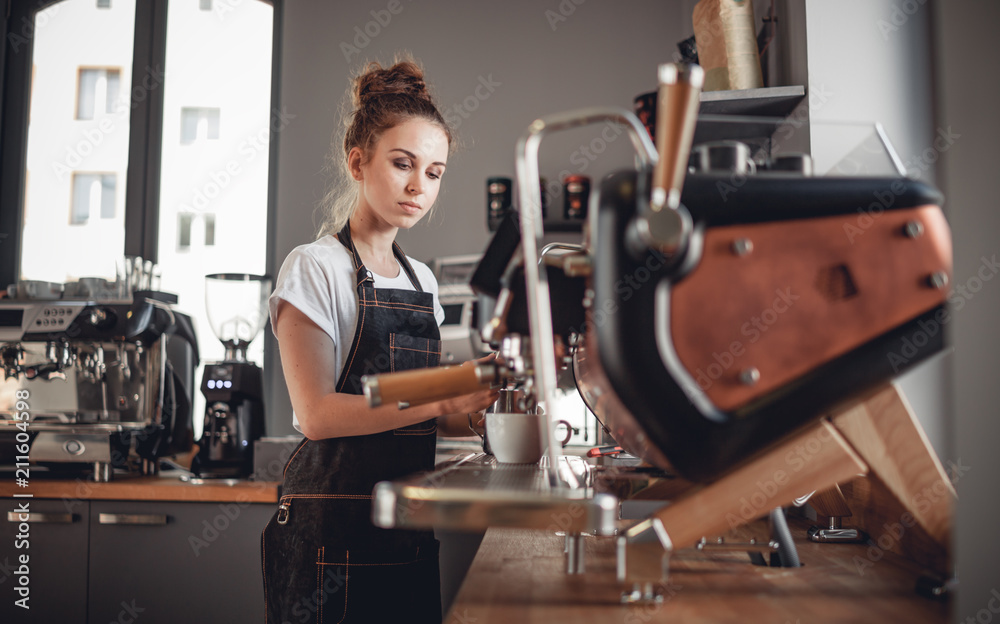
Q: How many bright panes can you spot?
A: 2